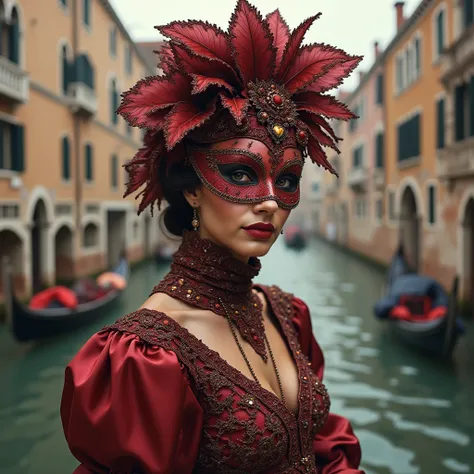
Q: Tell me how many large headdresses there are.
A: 1